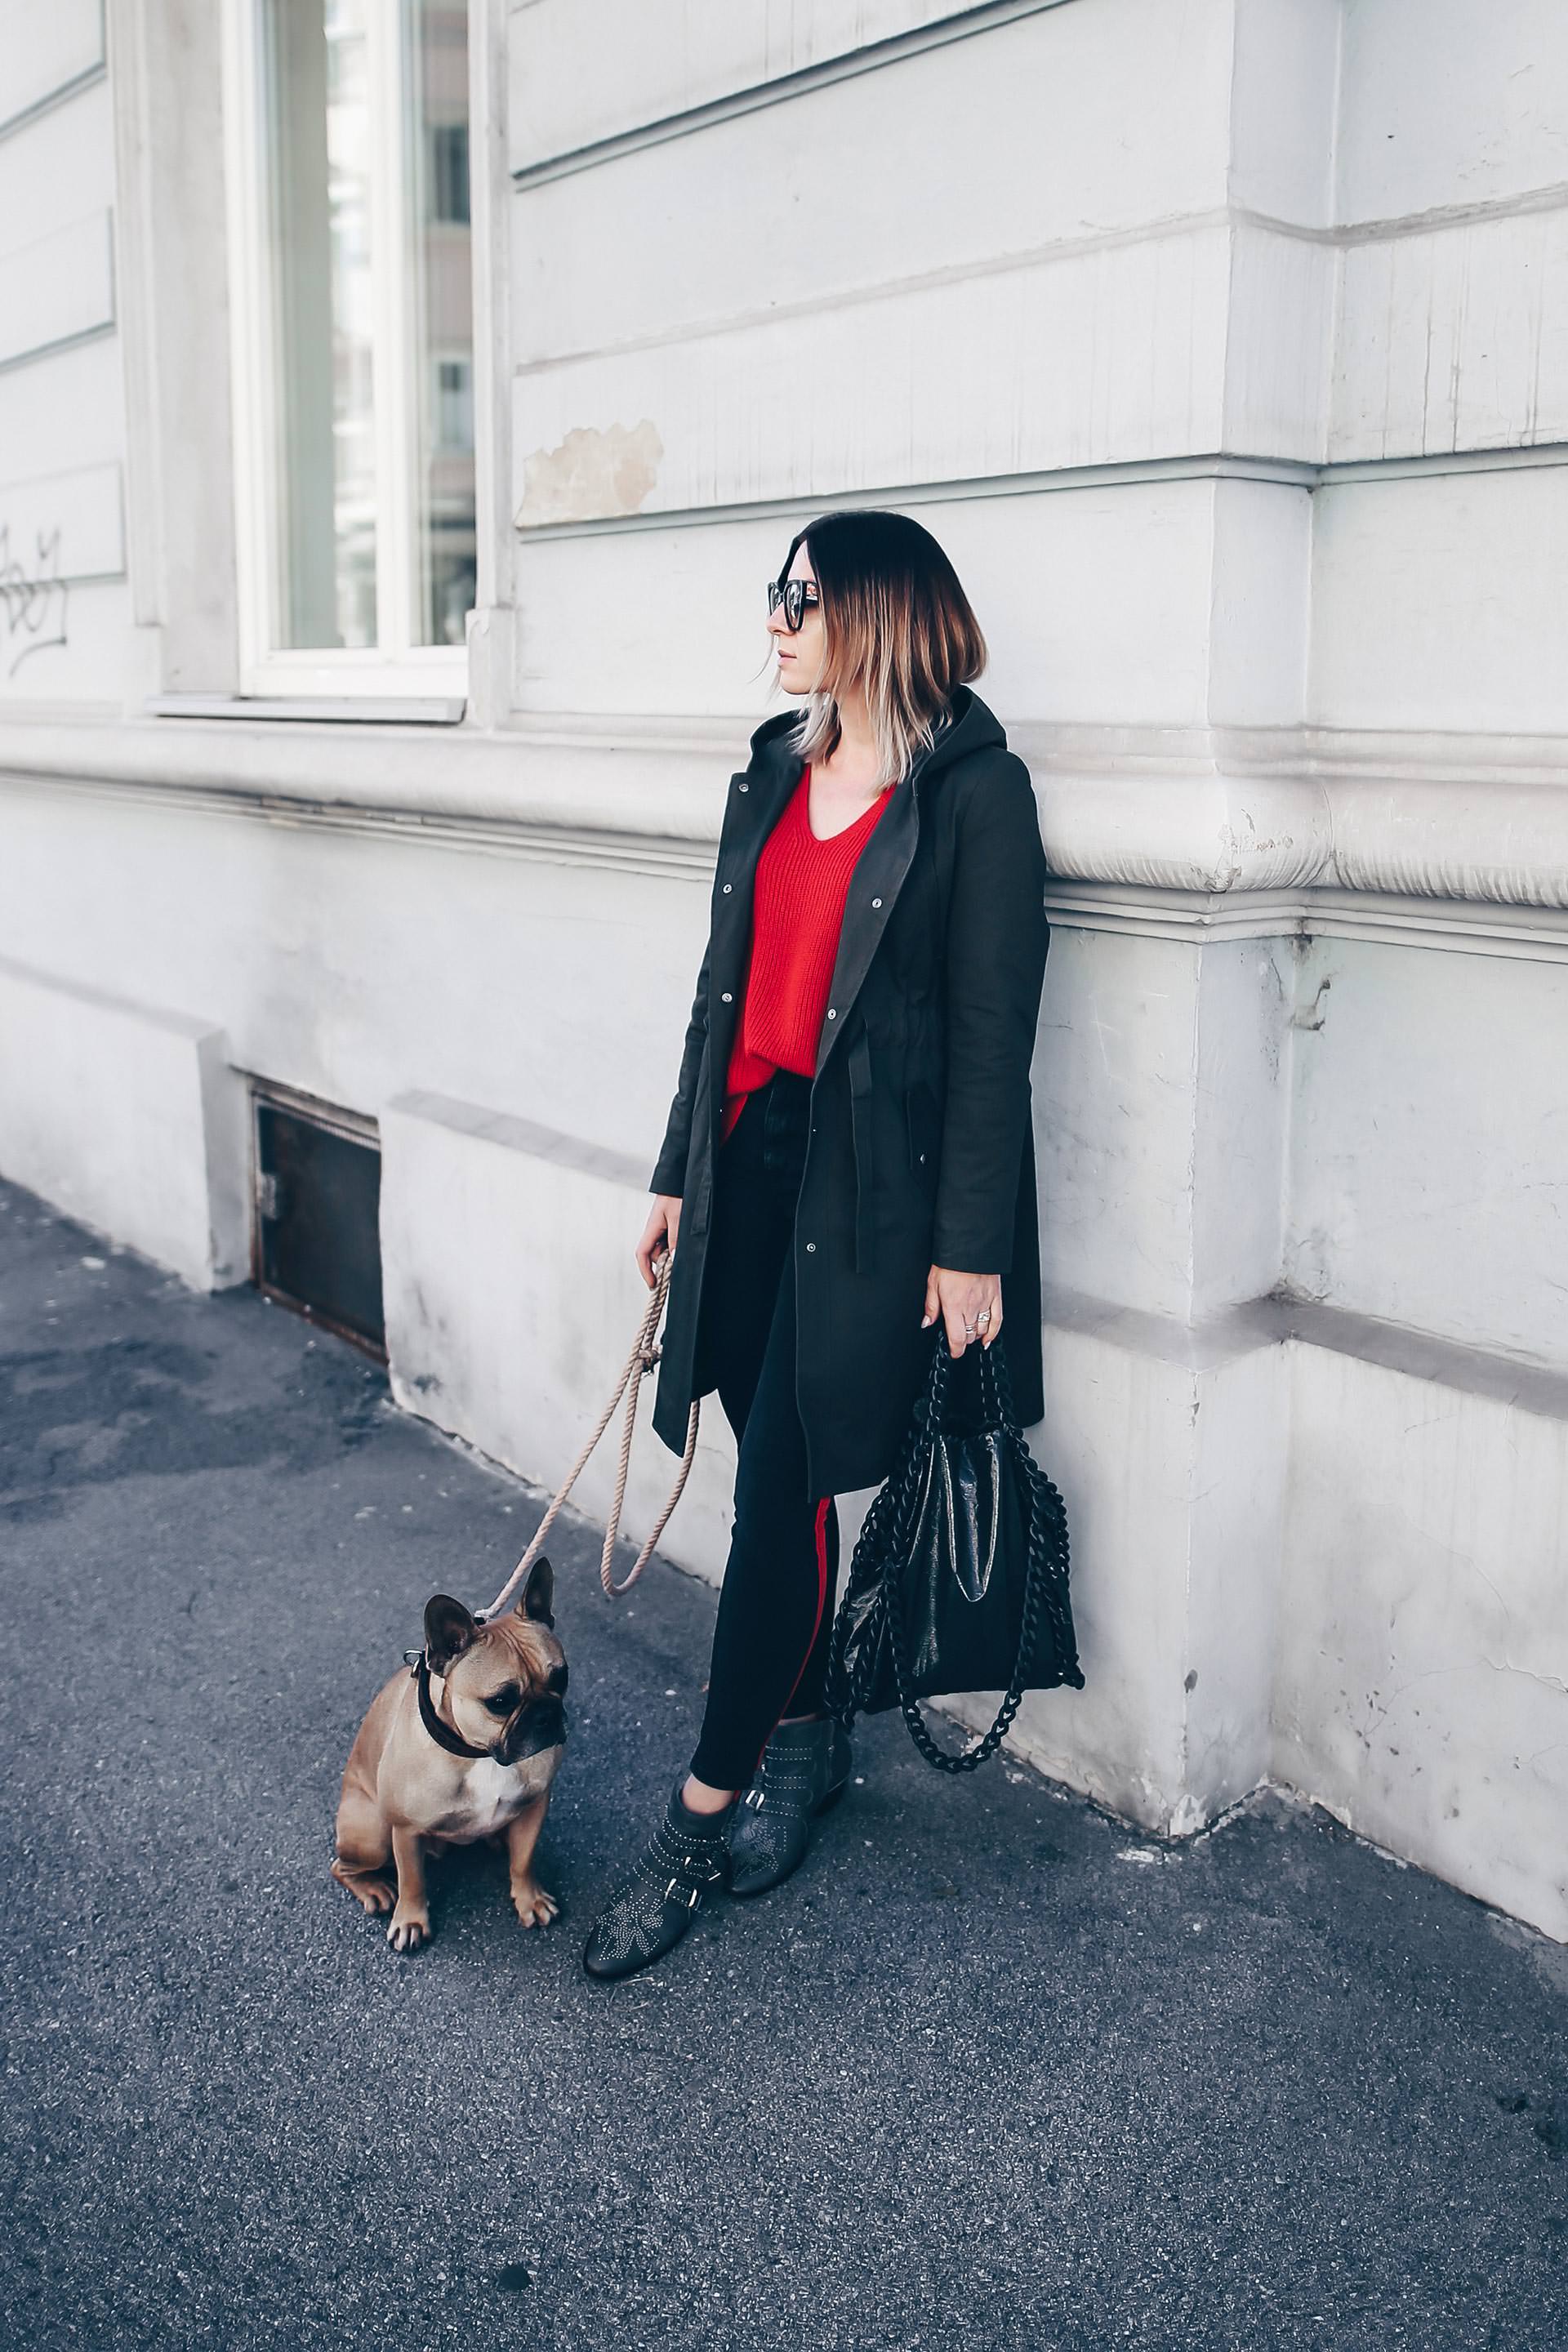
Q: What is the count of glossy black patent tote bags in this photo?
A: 1